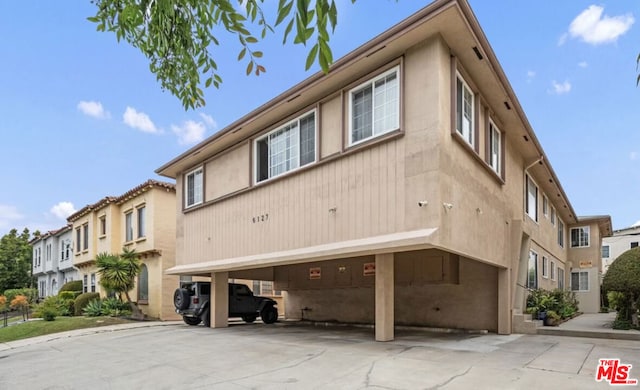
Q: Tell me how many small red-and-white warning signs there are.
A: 2